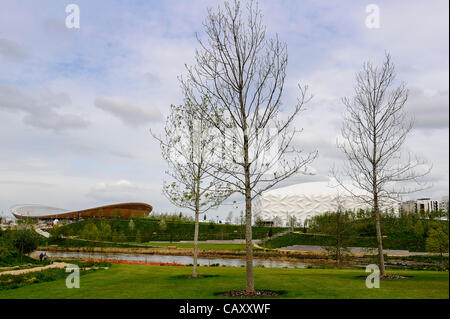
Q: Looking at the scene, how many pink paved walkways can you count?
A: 1